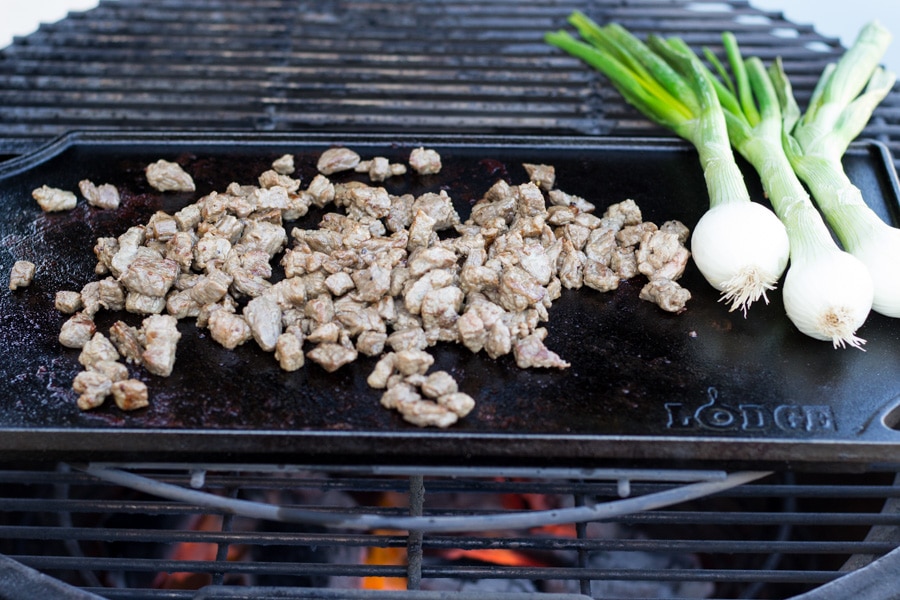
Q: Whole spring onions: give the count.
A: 3